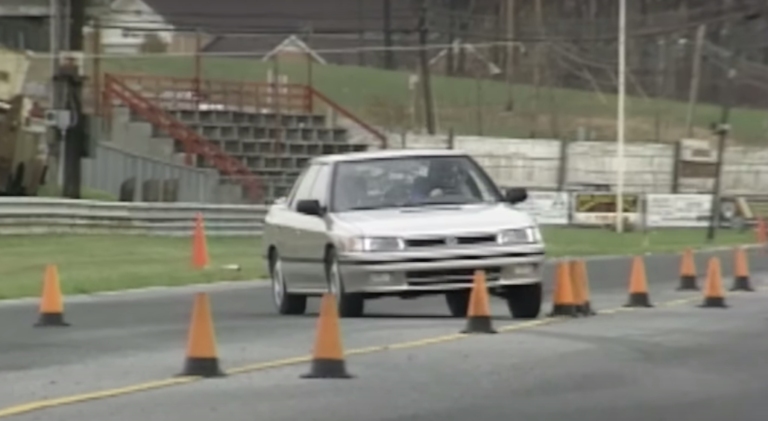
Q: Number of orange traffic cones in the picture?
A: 12